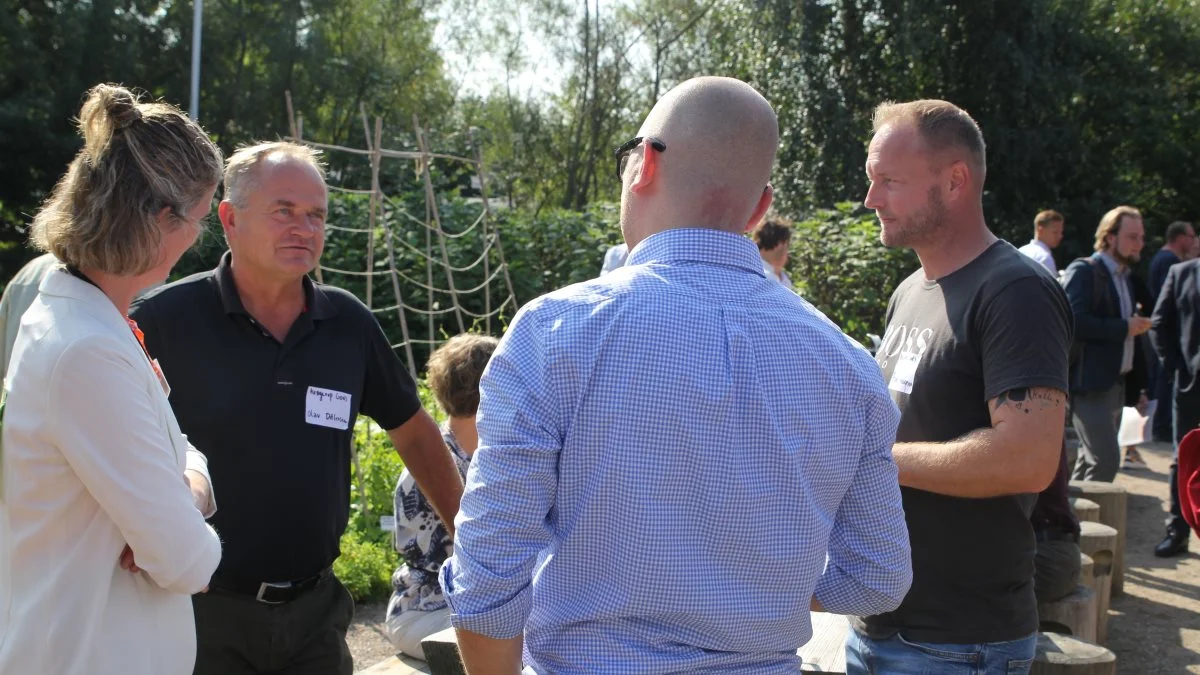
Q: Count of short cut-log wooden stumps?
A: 6